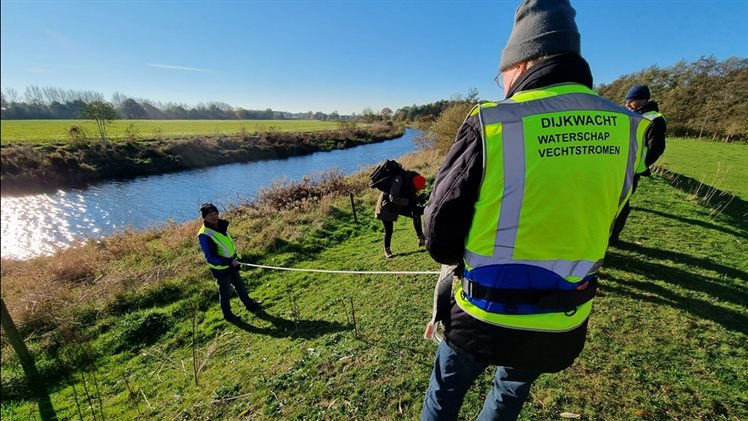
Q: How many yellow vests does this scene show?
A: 3